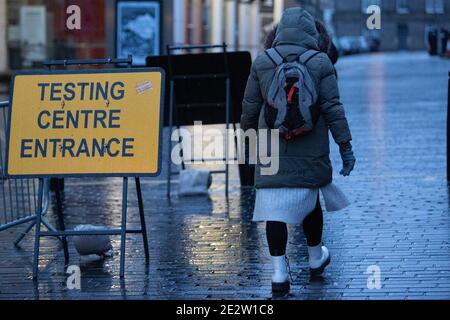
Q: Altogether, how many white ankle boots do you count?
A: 2